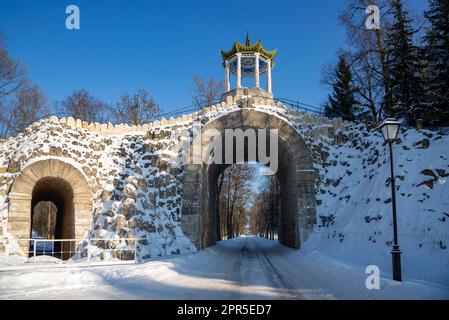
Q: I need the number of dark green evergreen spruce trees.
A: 3